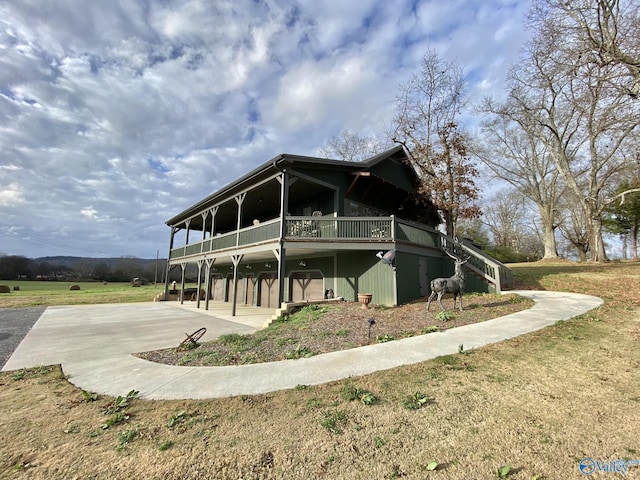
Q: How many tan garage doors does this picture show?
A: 4